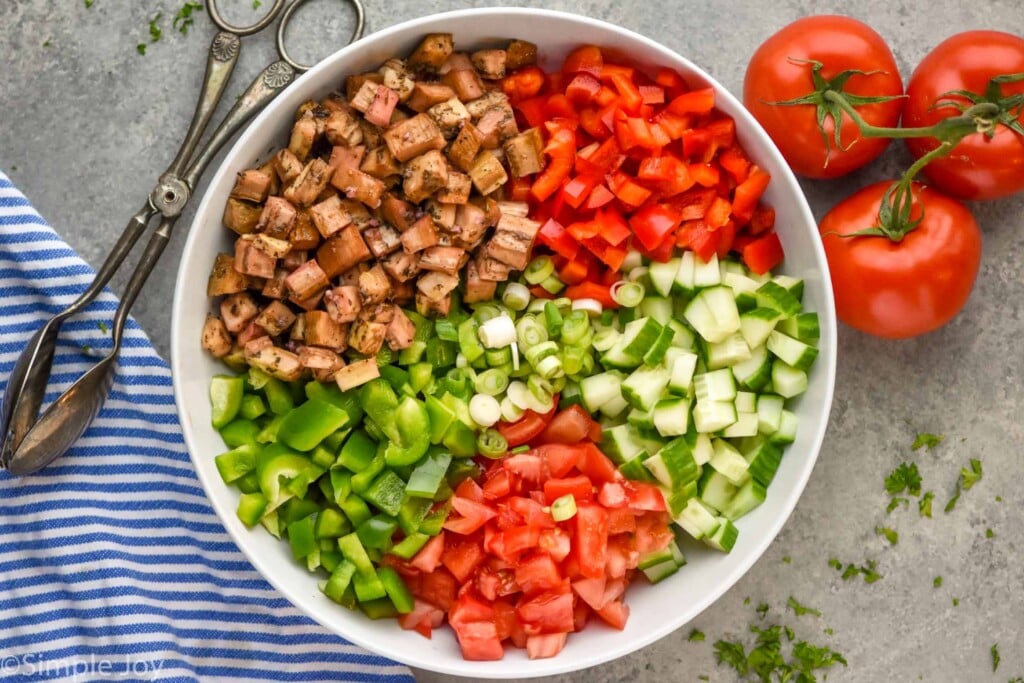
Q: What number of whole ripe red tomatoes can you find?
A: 3